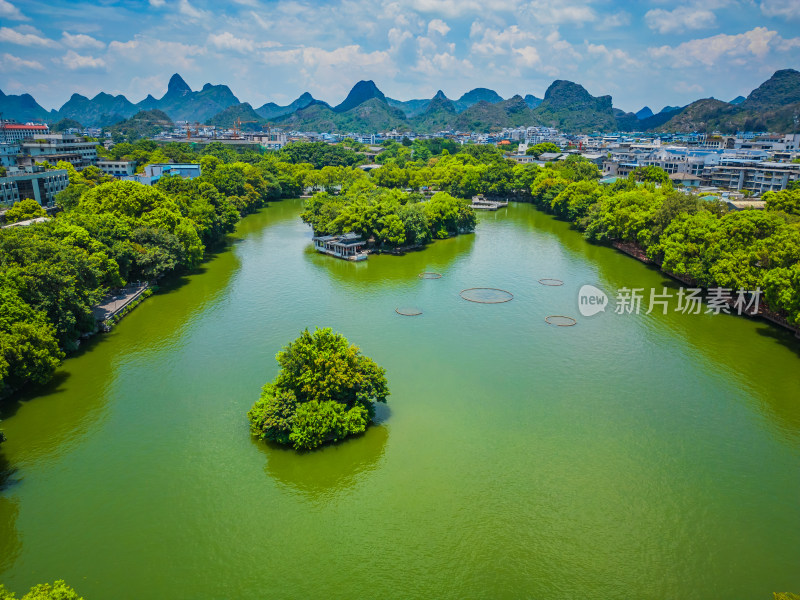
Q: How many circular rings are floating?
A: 5